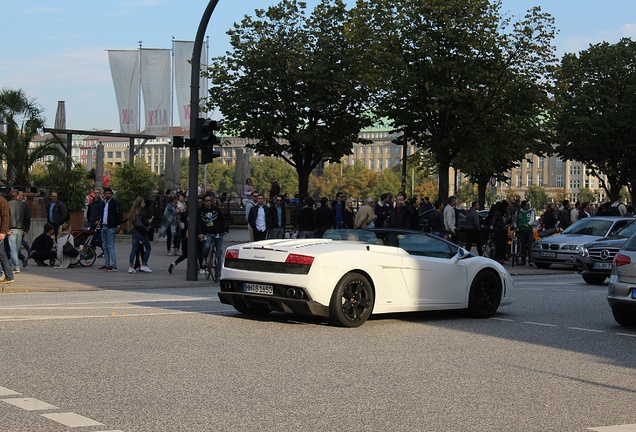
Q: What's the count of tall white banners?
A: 3